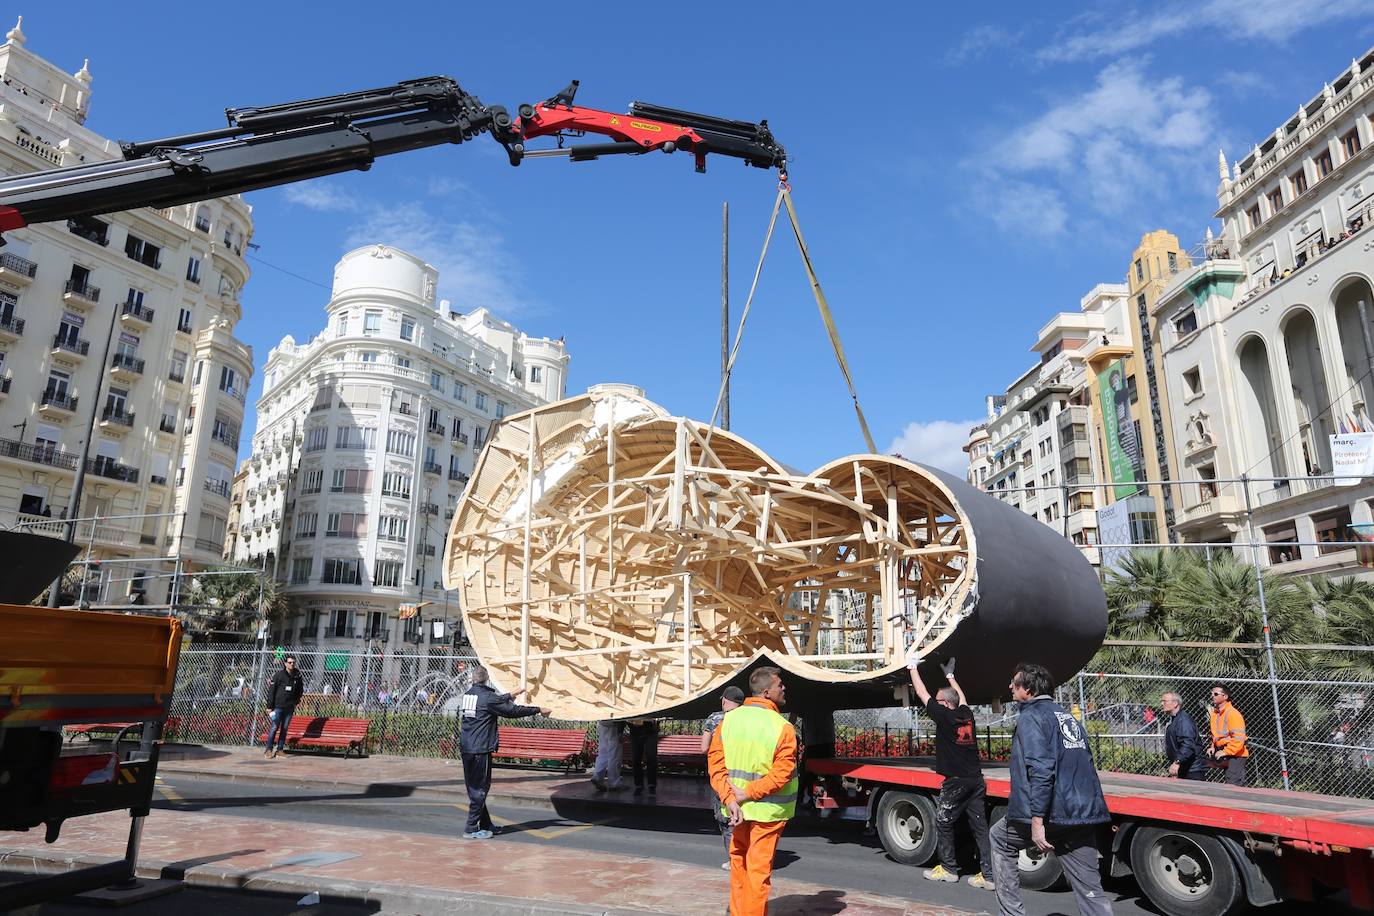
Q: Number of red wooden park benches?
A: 4